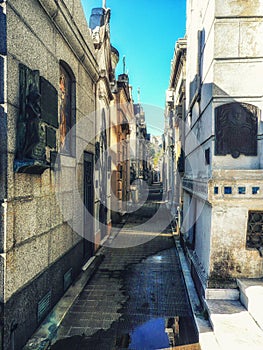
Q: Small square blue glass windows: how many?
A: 4